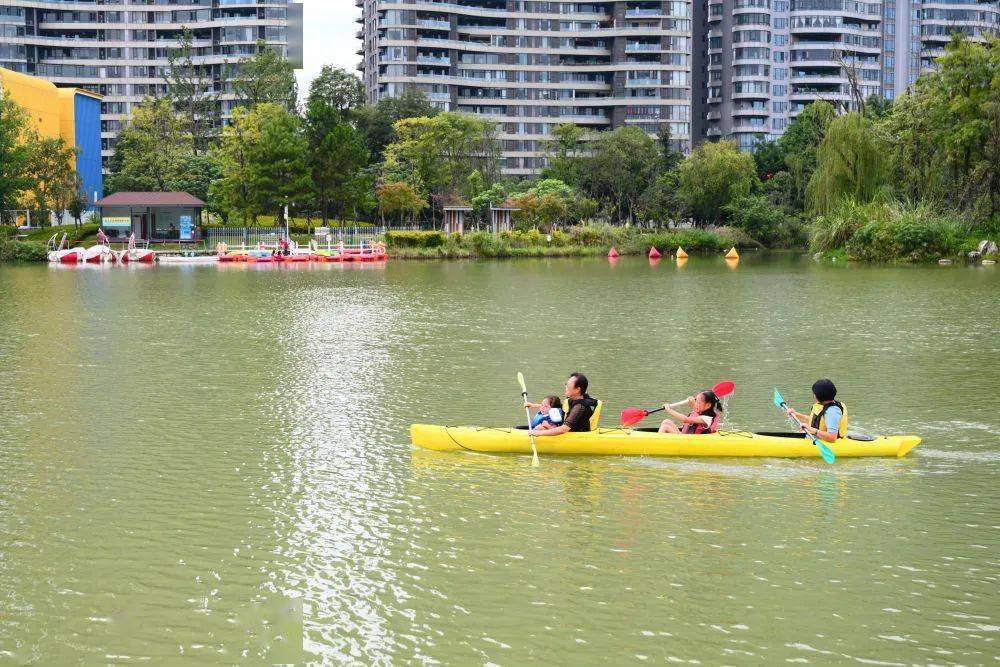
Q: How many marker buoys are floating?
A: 4